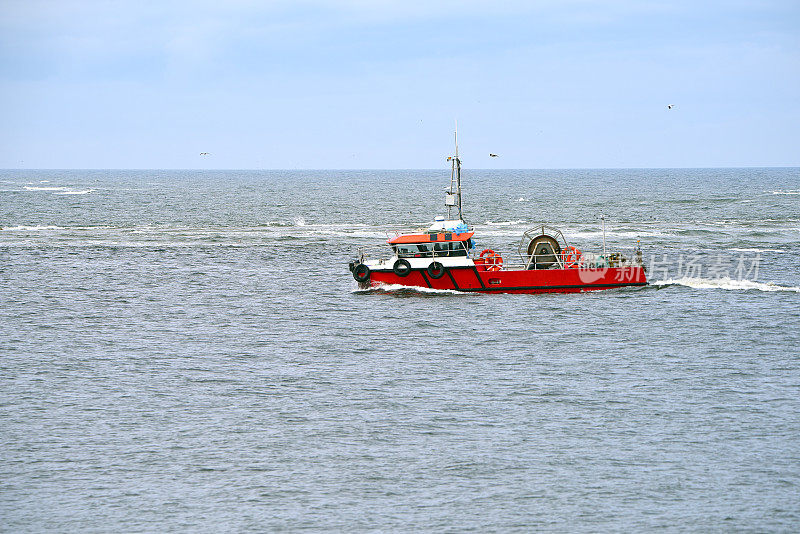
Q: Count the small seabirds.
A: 3